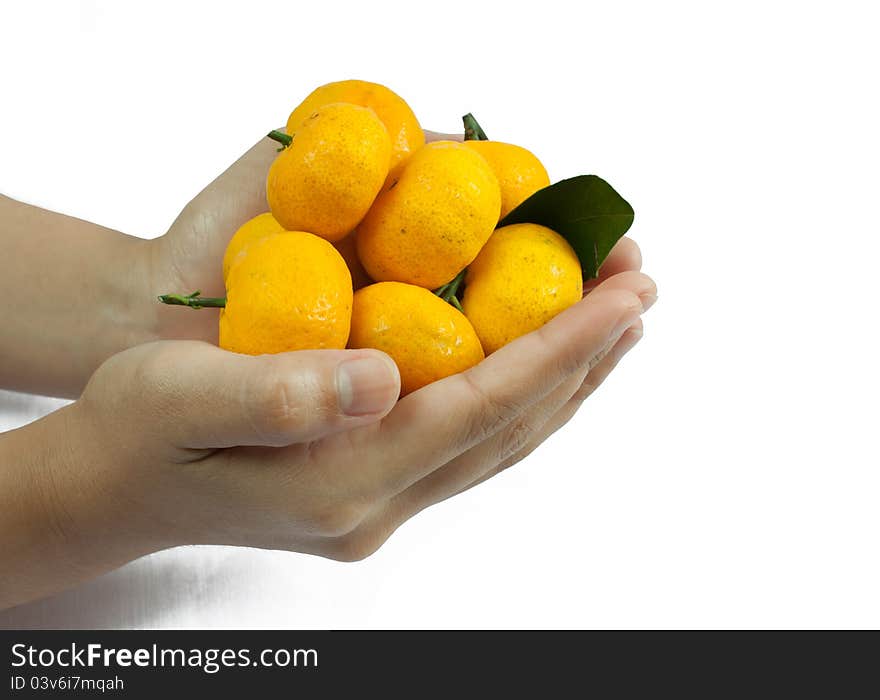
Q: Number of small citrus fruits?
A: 8